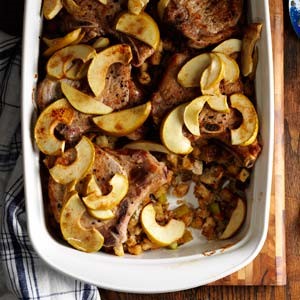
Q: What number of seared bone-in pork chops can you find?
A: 5